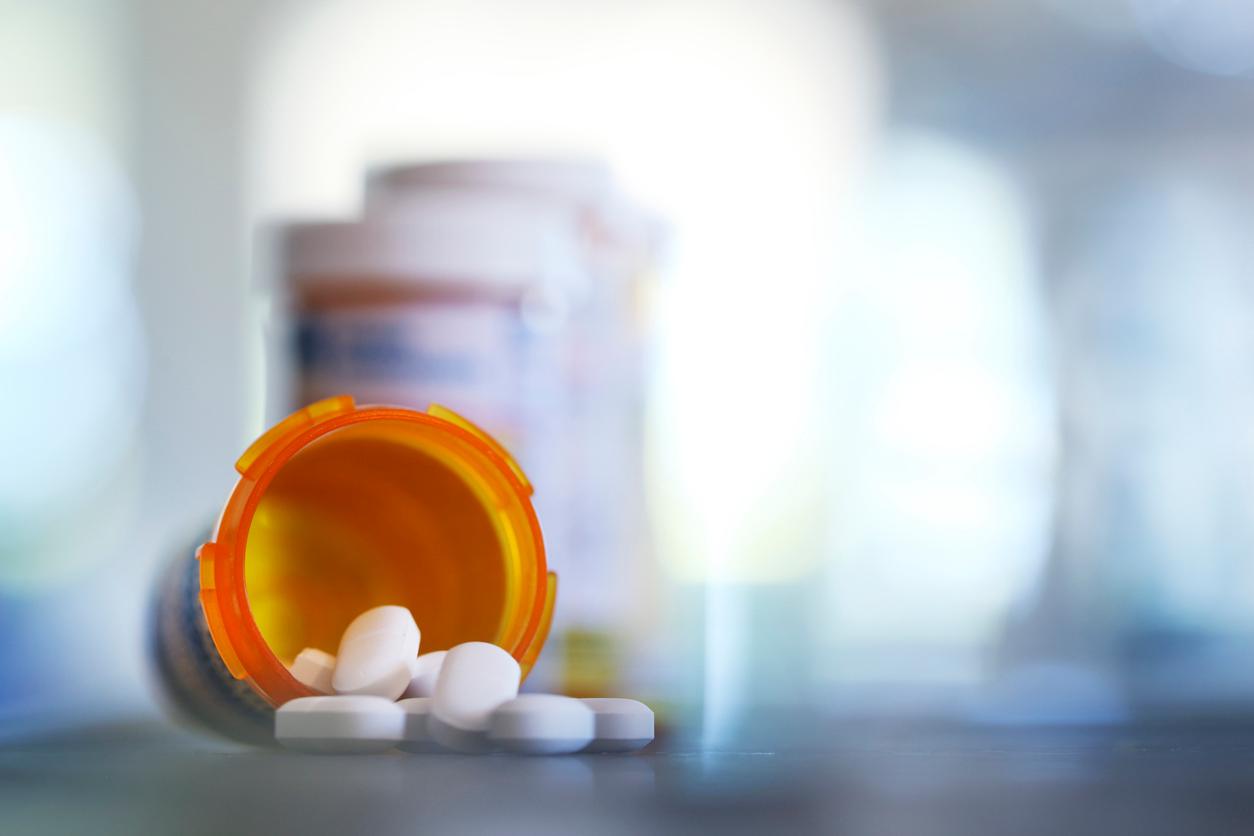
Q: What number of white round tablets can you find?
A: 8